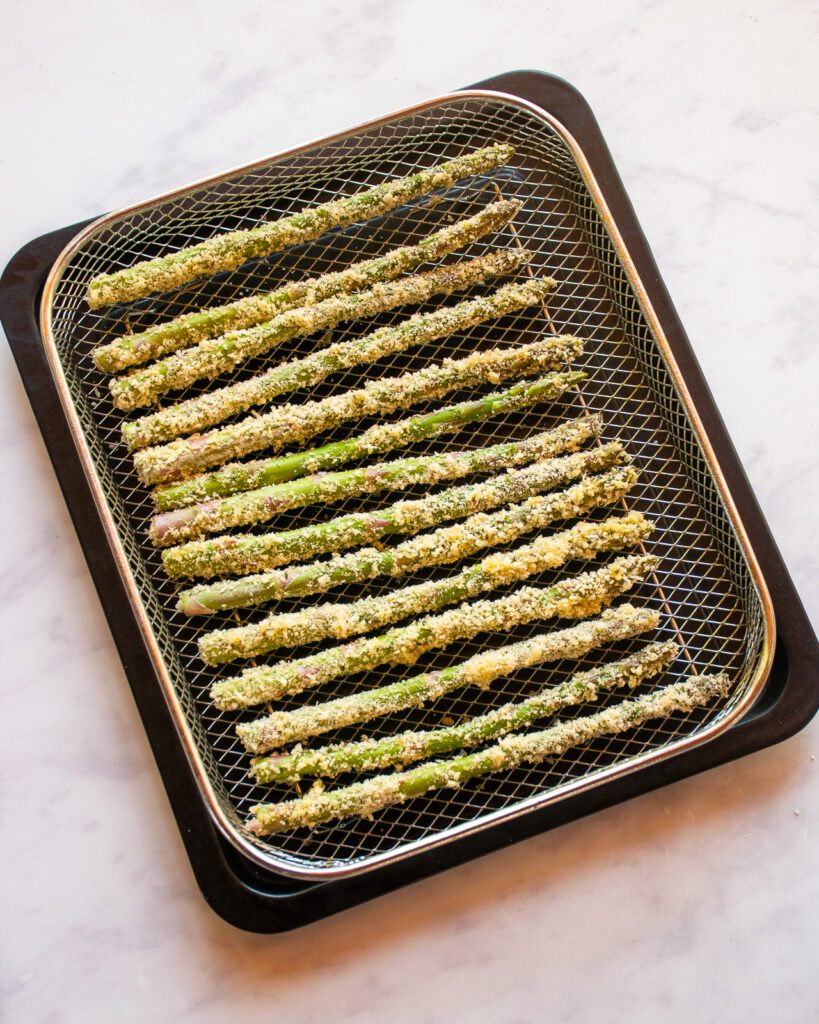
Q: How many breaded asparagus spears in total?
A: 14